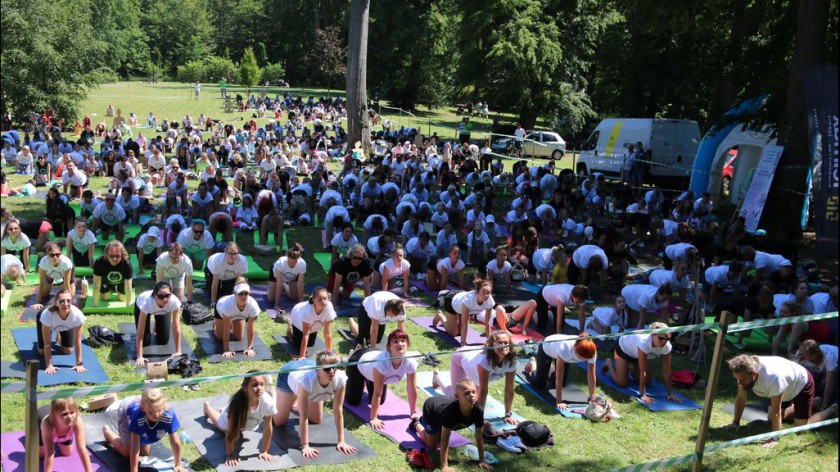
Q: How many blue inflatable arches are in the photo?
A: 1